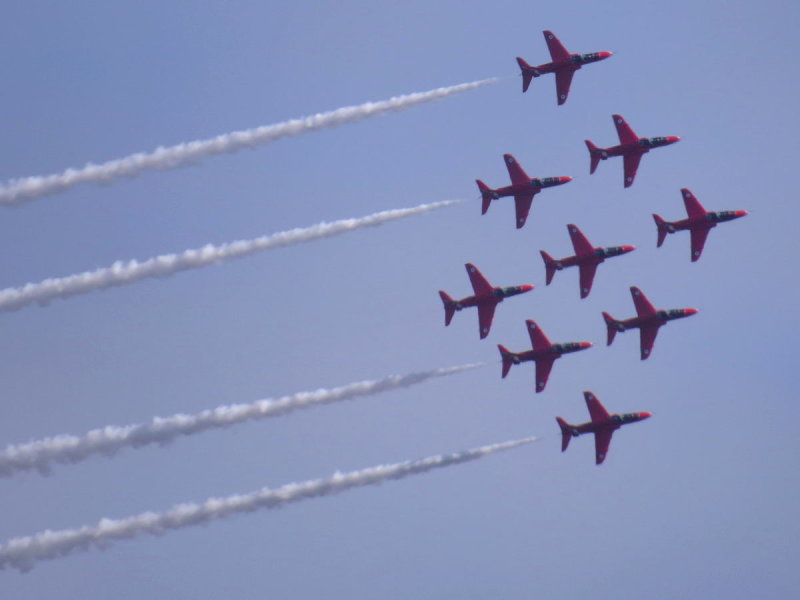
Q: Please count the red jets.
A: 9